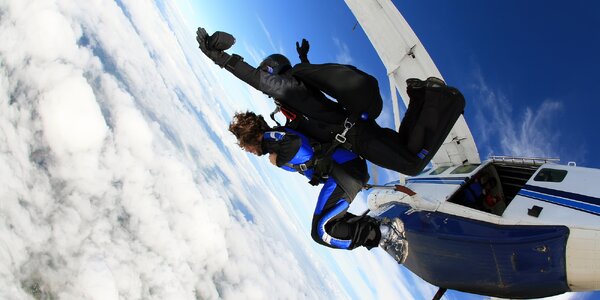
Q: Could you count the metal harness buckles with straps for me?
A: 2